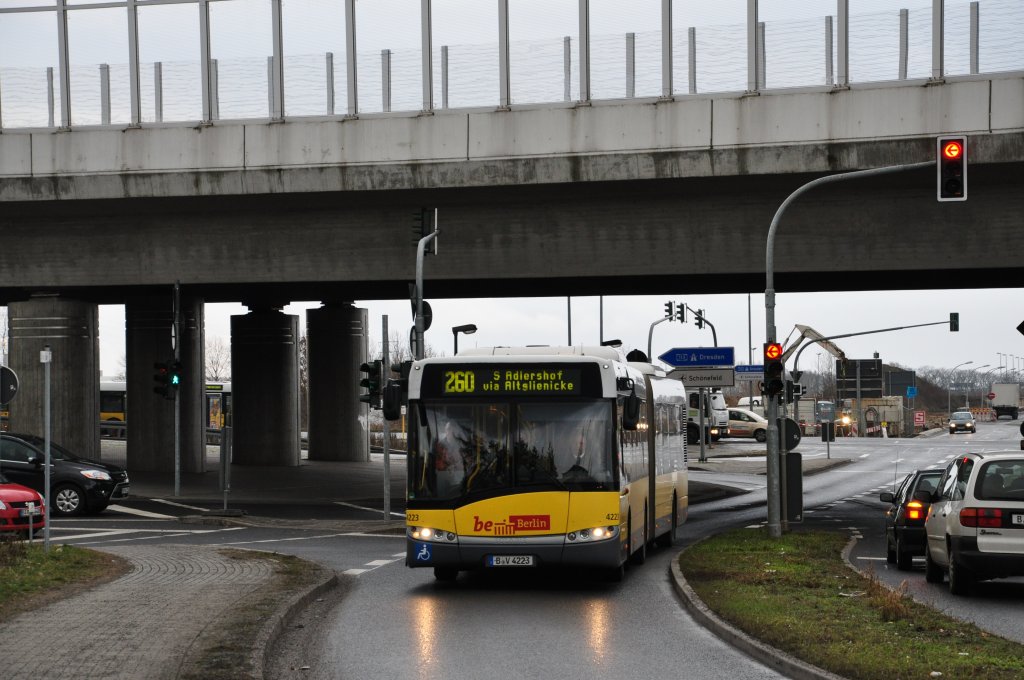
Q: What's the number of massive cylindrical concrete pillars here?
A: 4